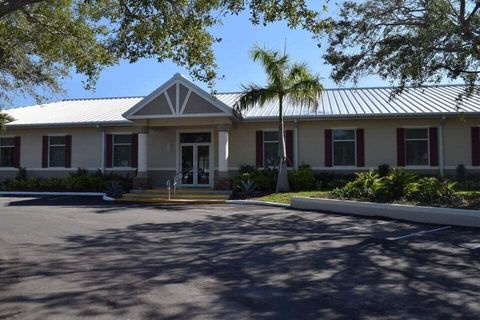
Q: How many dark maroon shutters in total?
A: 12